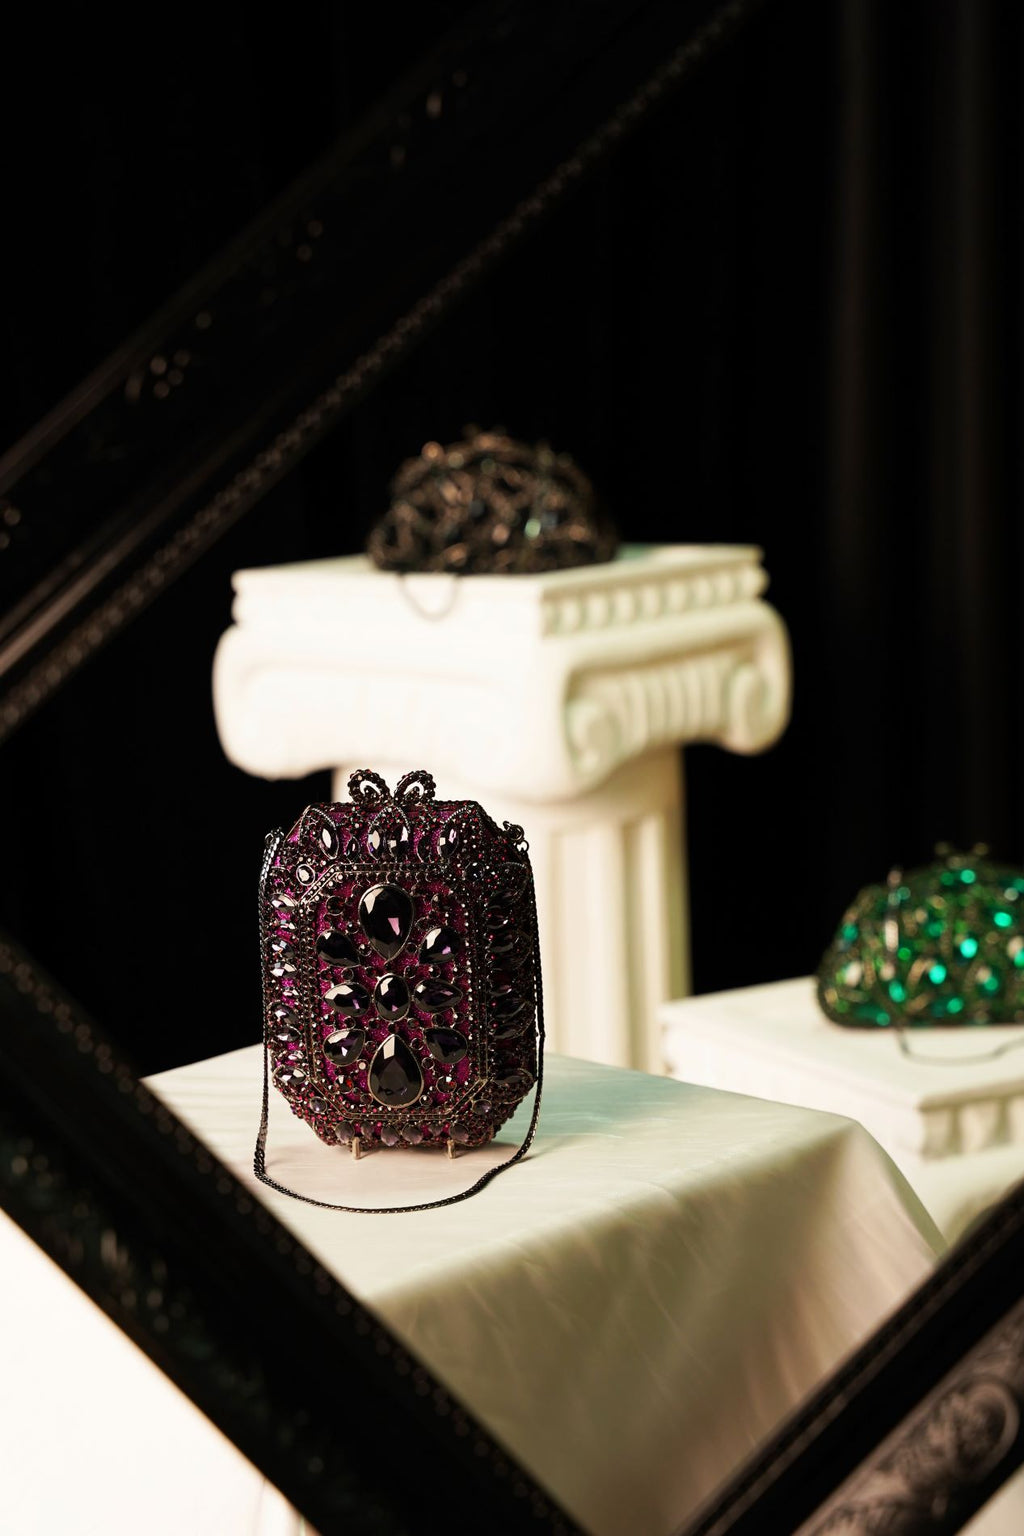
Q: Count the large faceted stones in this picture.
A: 9